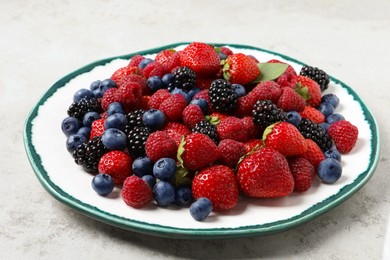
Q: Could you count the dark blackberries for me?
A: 10